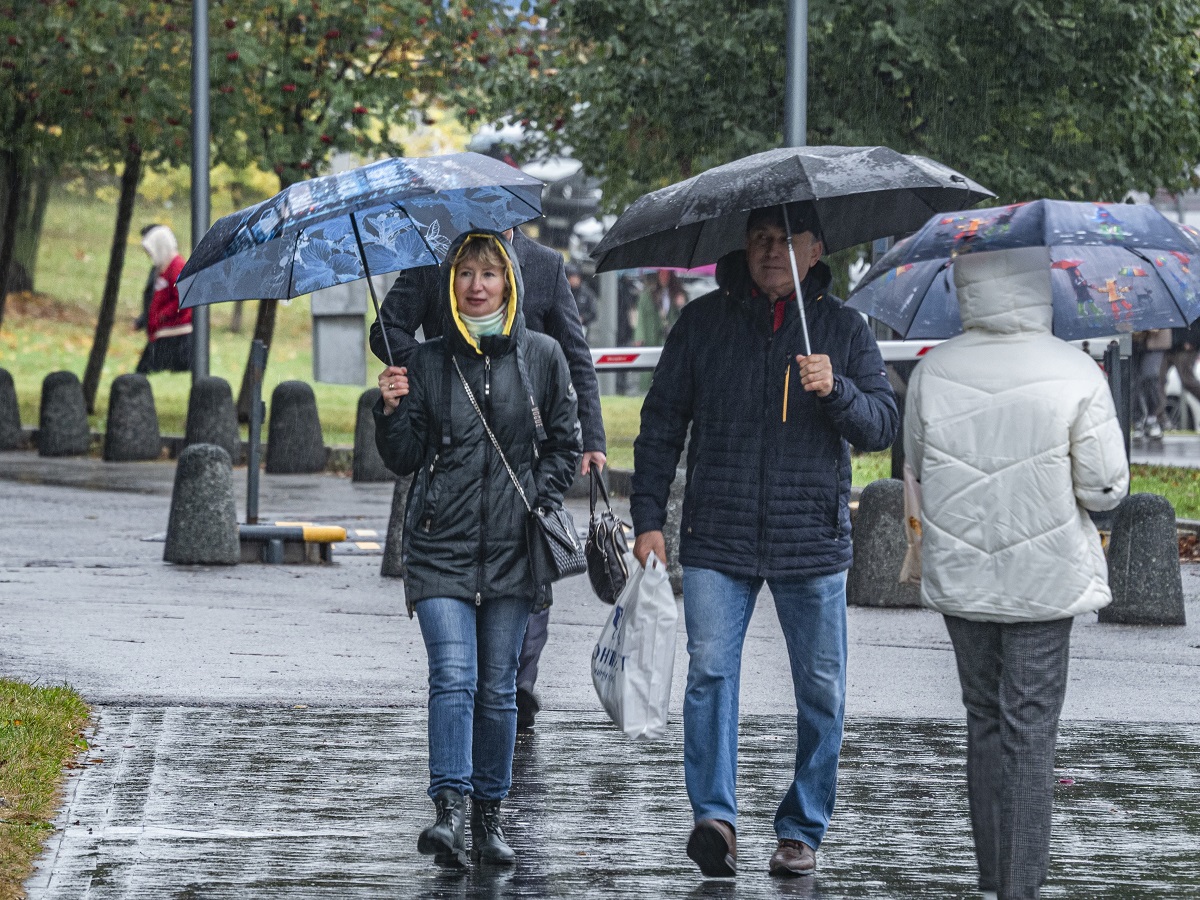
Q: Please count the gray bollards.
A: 11